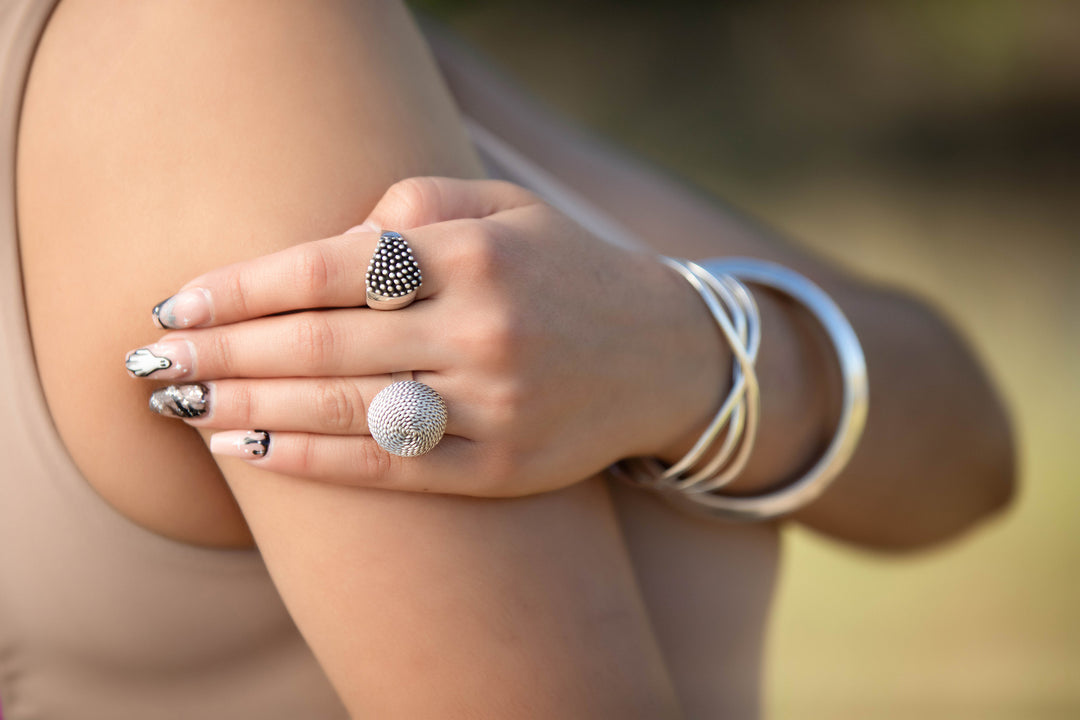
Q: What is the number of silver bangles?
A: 2